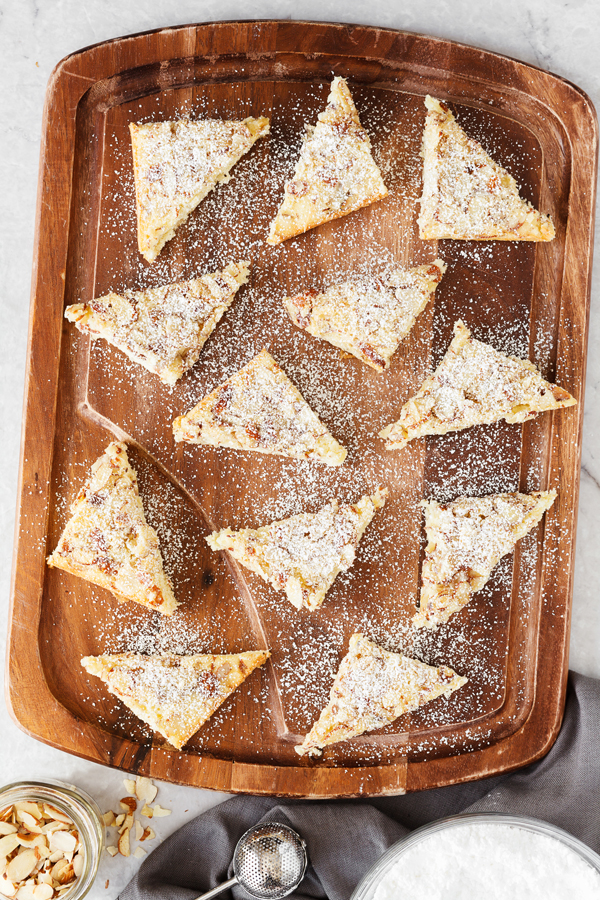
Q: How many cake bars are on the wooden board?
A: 12